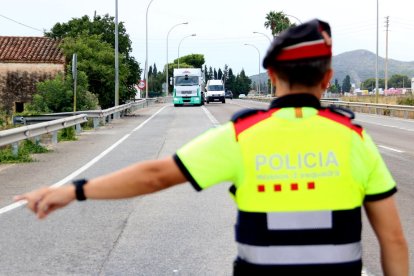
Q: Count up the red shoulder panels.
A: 2